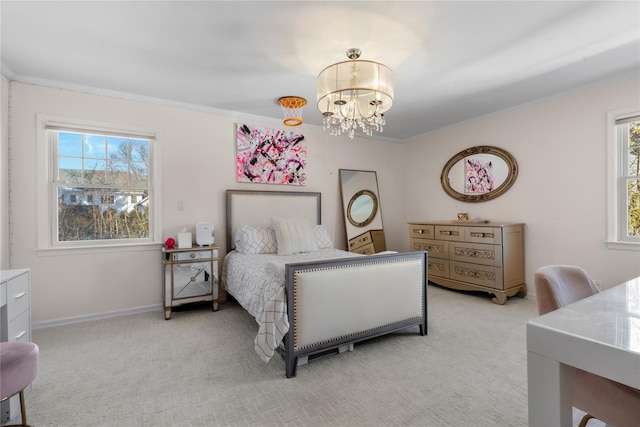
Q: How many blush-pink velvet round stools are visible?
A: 1